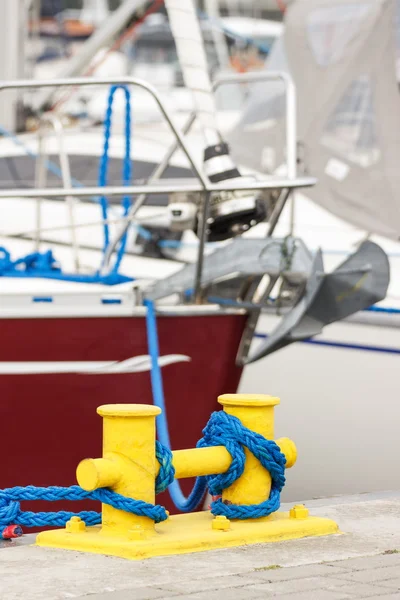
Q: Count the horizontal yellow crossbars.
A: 1